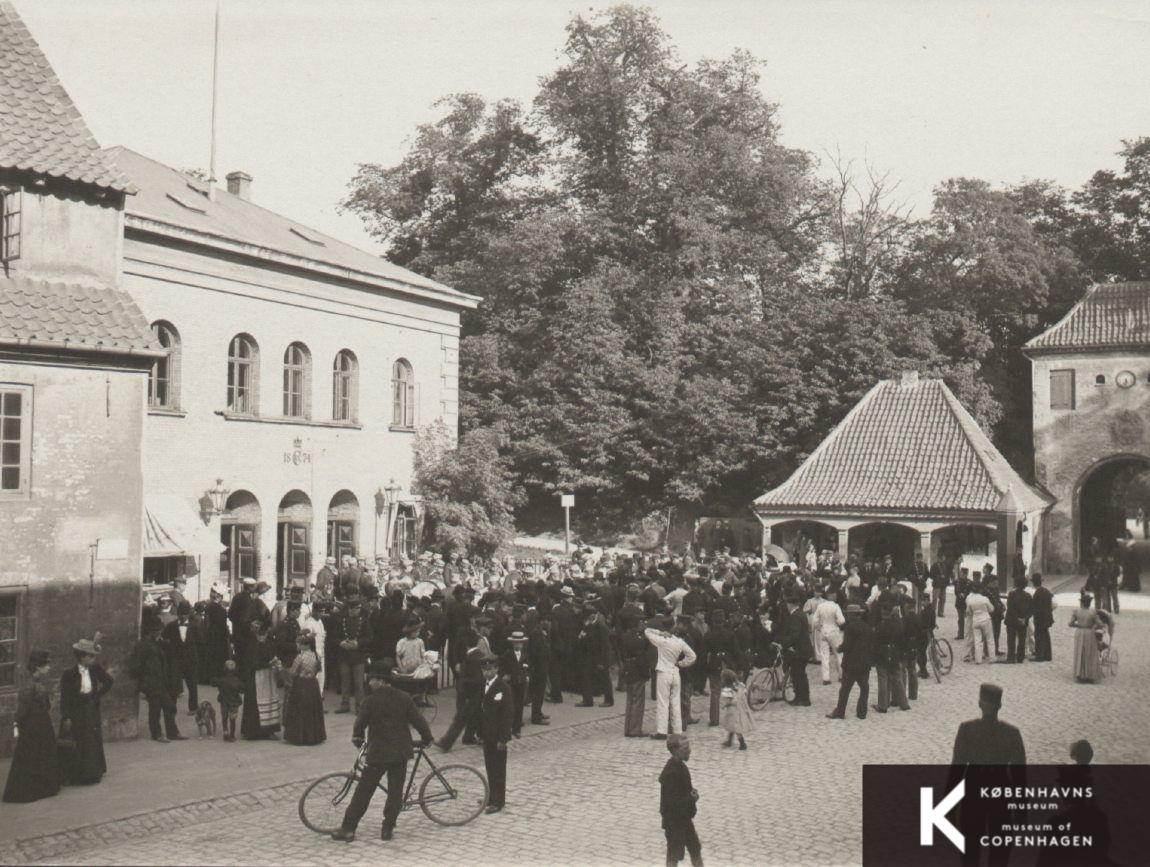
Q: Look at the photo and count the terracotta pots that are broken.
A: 0